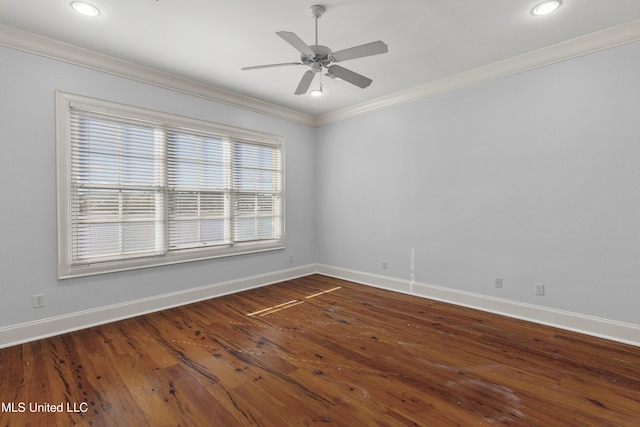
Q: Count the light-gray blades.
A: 5